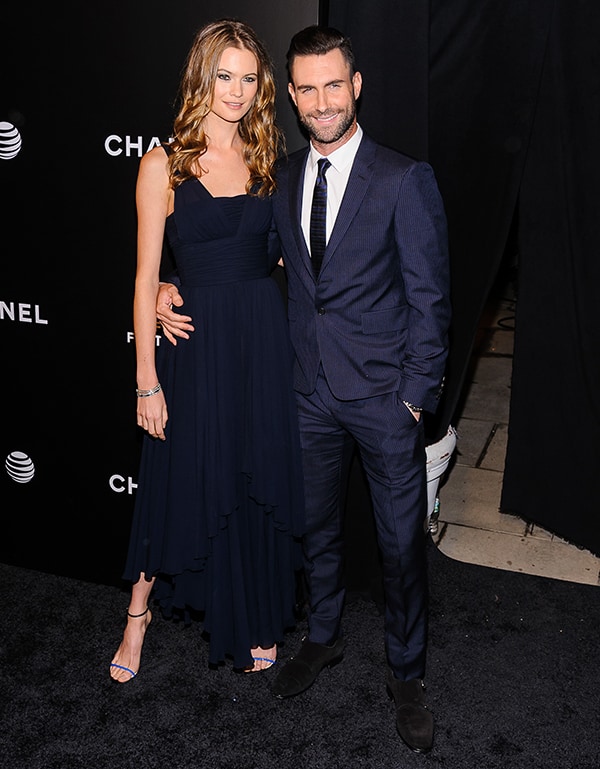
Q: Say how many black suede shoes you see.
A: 2